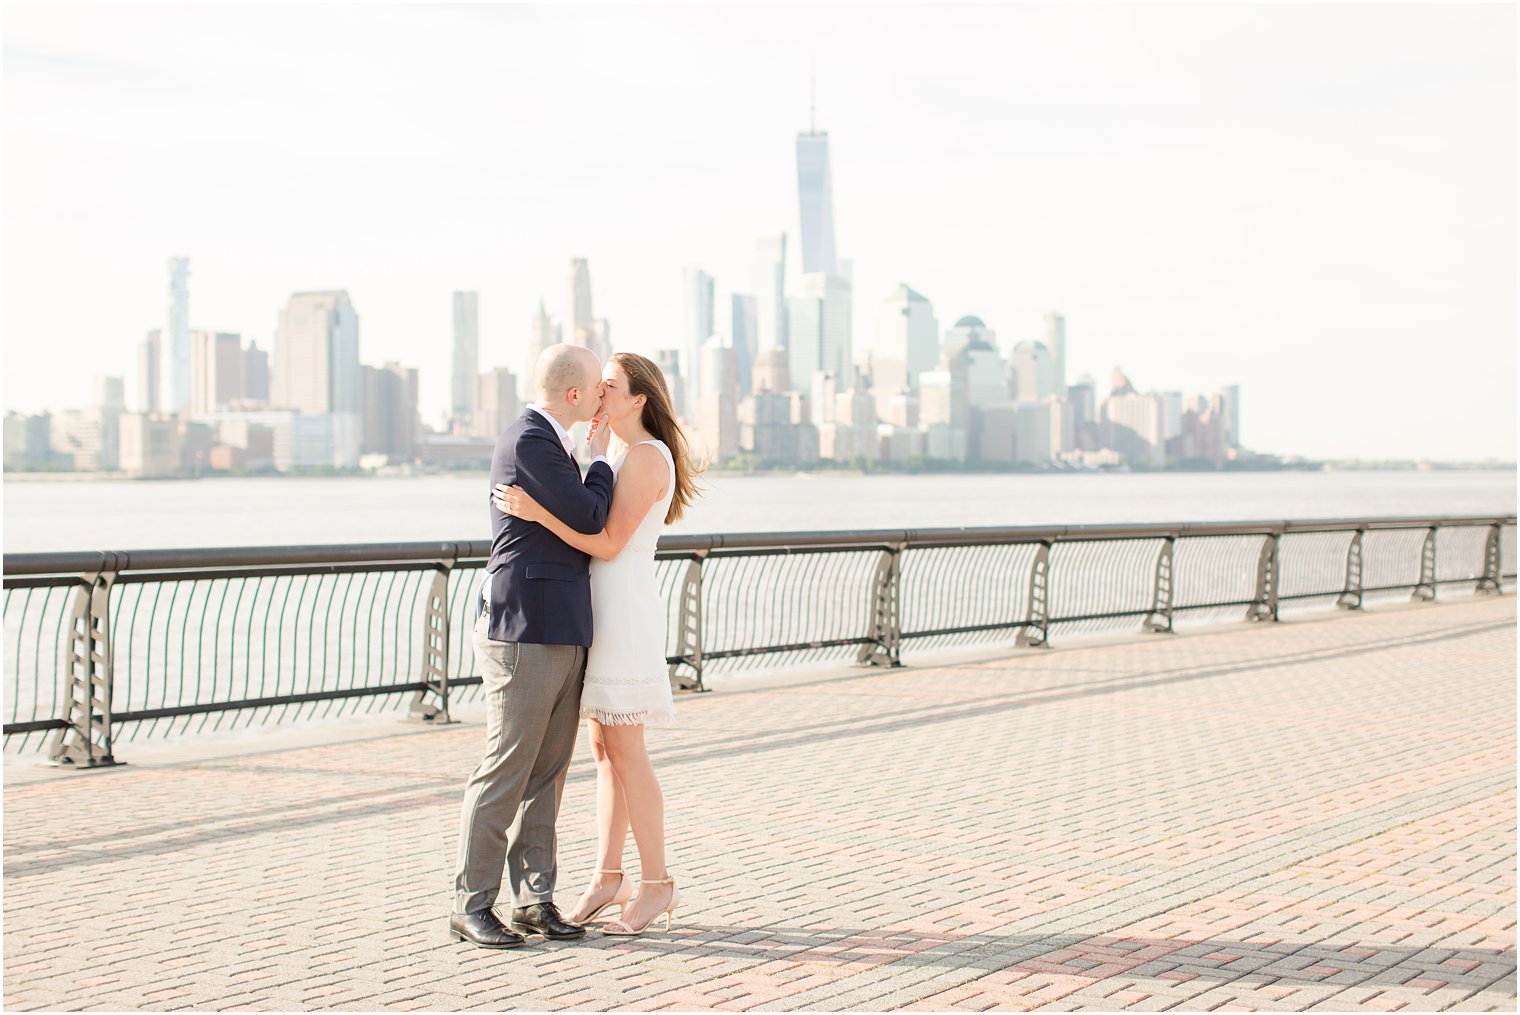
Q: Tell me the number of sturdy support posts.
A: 10